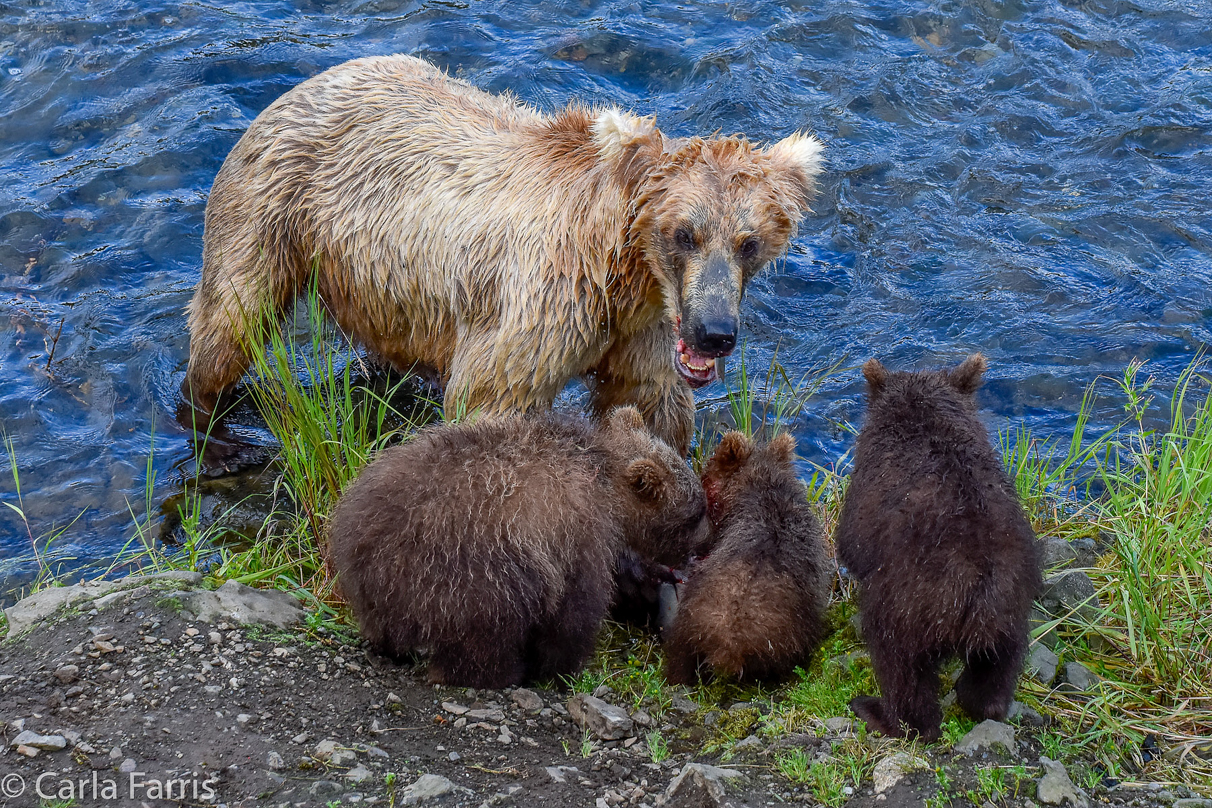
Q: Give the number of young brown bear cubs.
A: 3